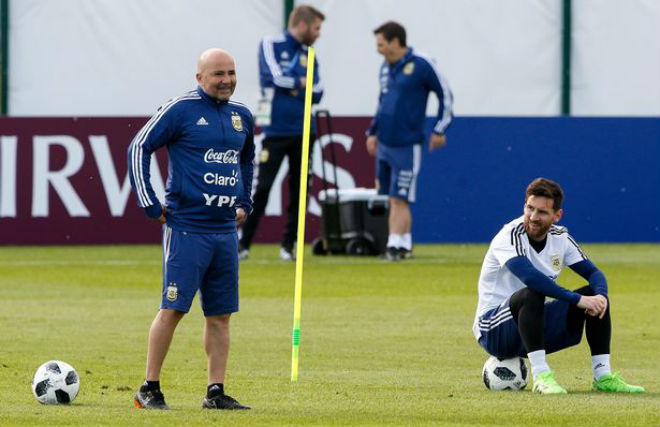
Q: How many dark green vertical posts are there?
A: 3